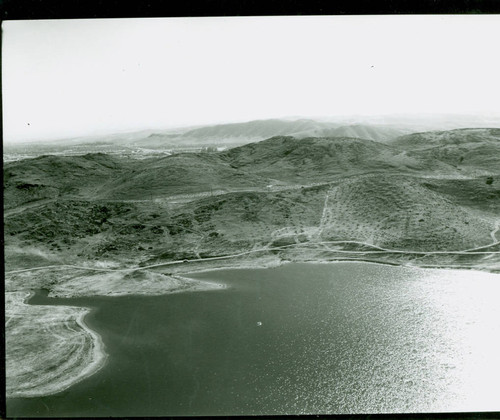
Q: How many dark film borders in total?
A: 3